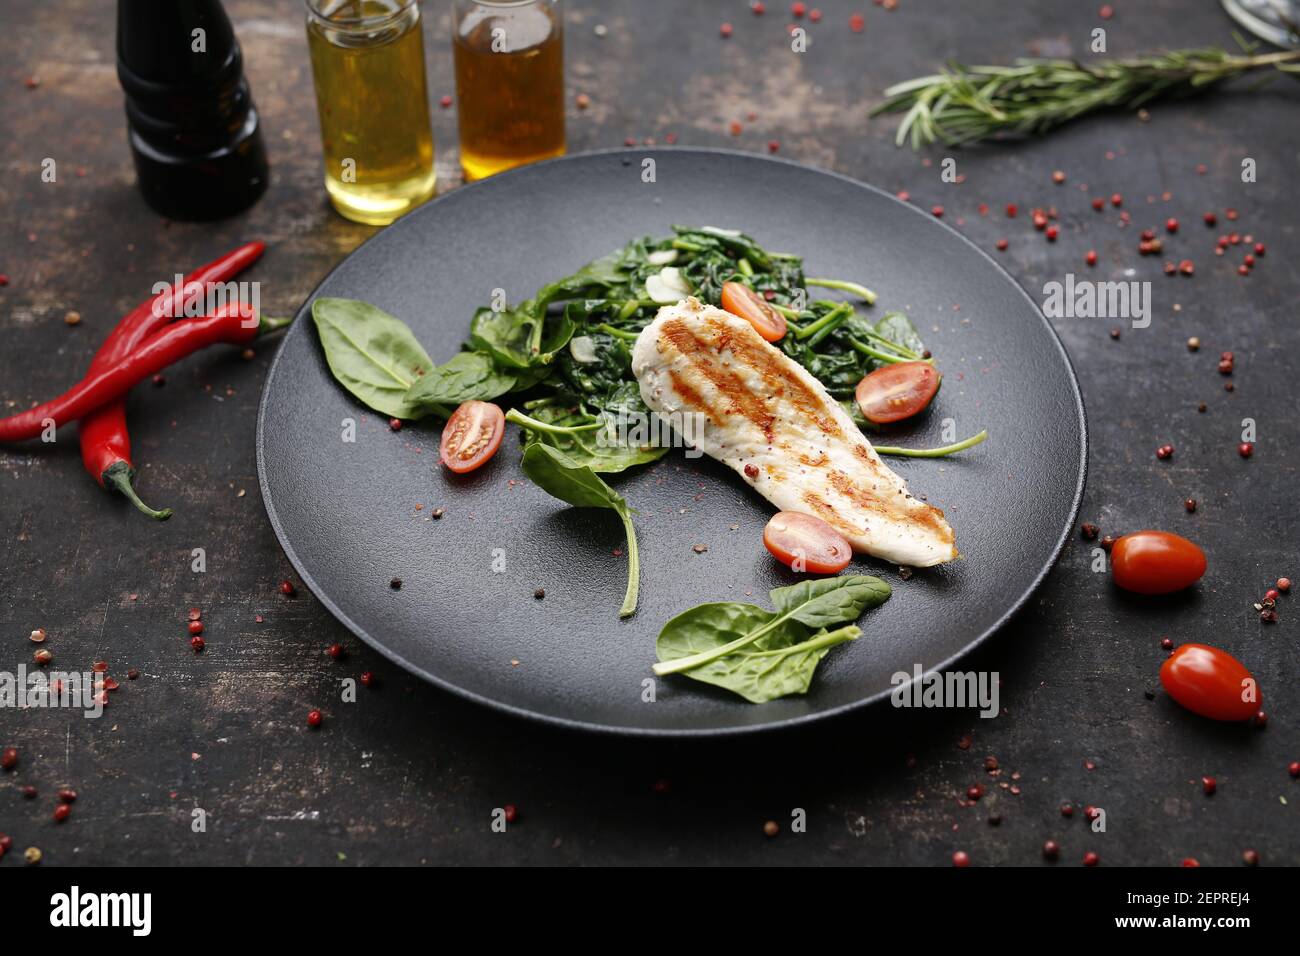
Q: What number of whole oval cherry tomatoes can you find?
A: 2